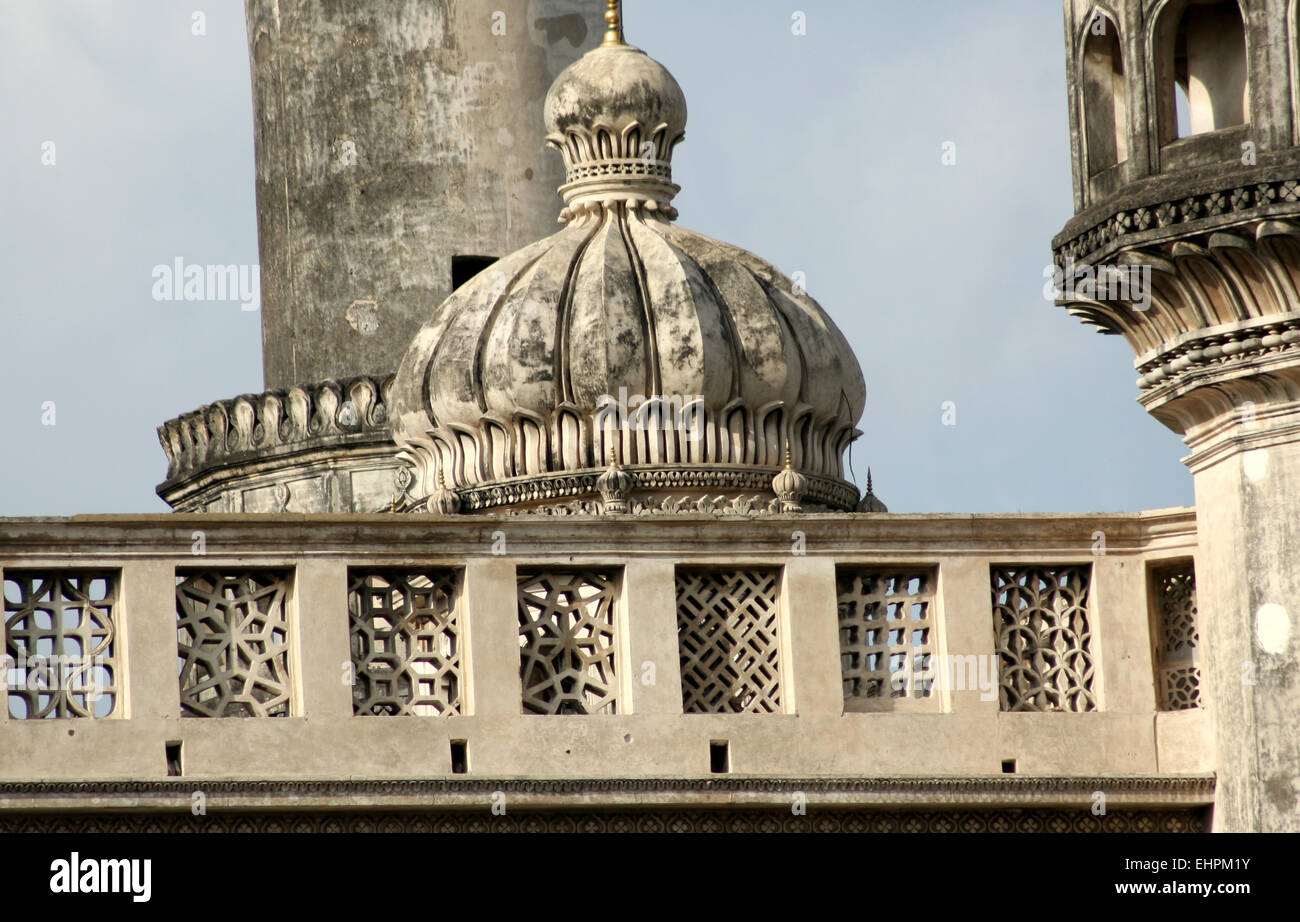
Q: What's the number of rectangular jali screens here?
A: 8